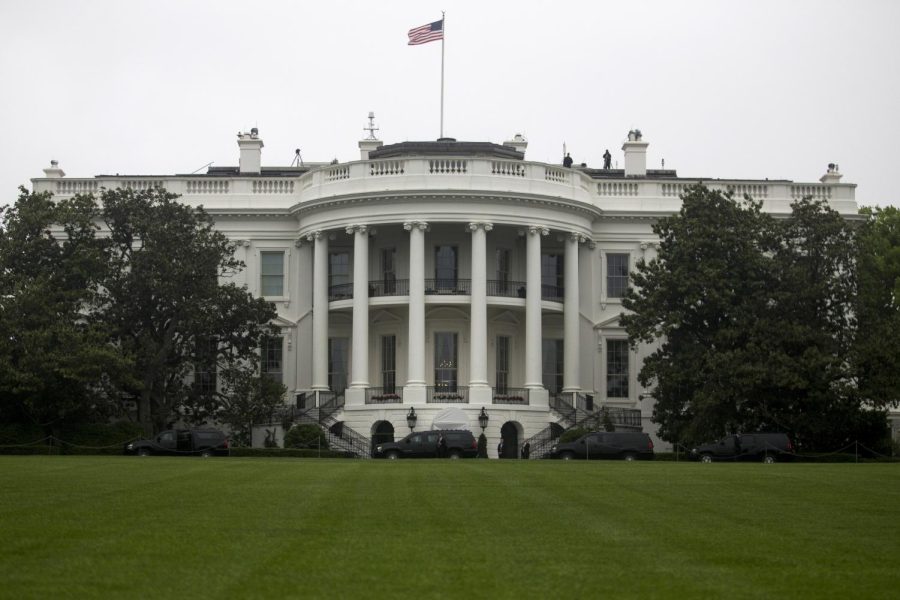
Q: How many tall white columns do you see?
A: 6